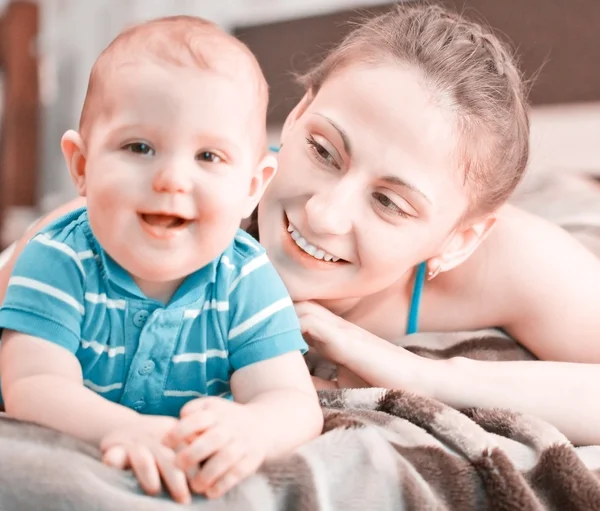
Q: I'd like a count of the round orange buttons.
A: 0